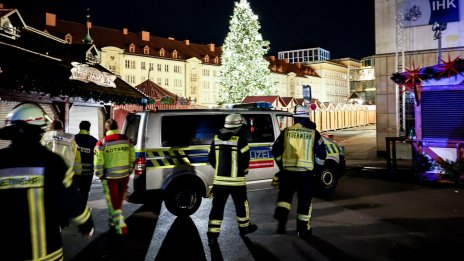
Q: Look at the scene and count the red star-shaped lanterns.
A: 2